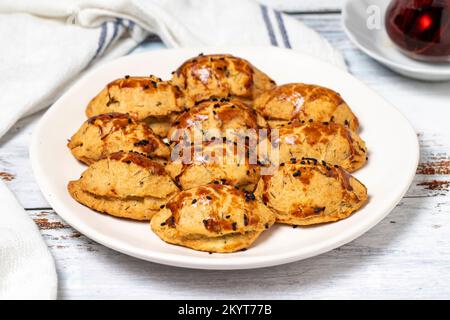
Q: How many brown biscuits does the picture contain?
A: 10